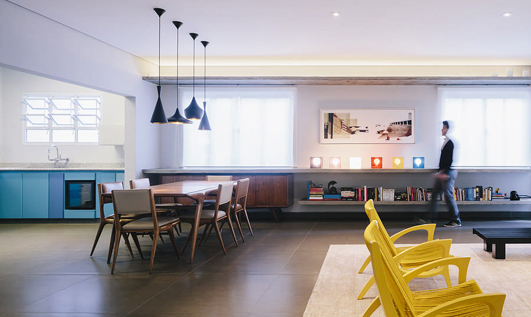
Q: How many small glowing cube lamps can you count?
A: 6